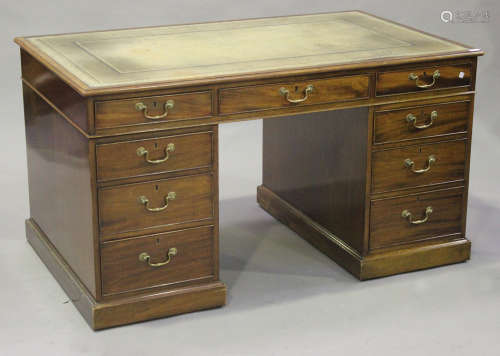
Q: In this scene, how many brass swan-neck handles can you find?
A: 9